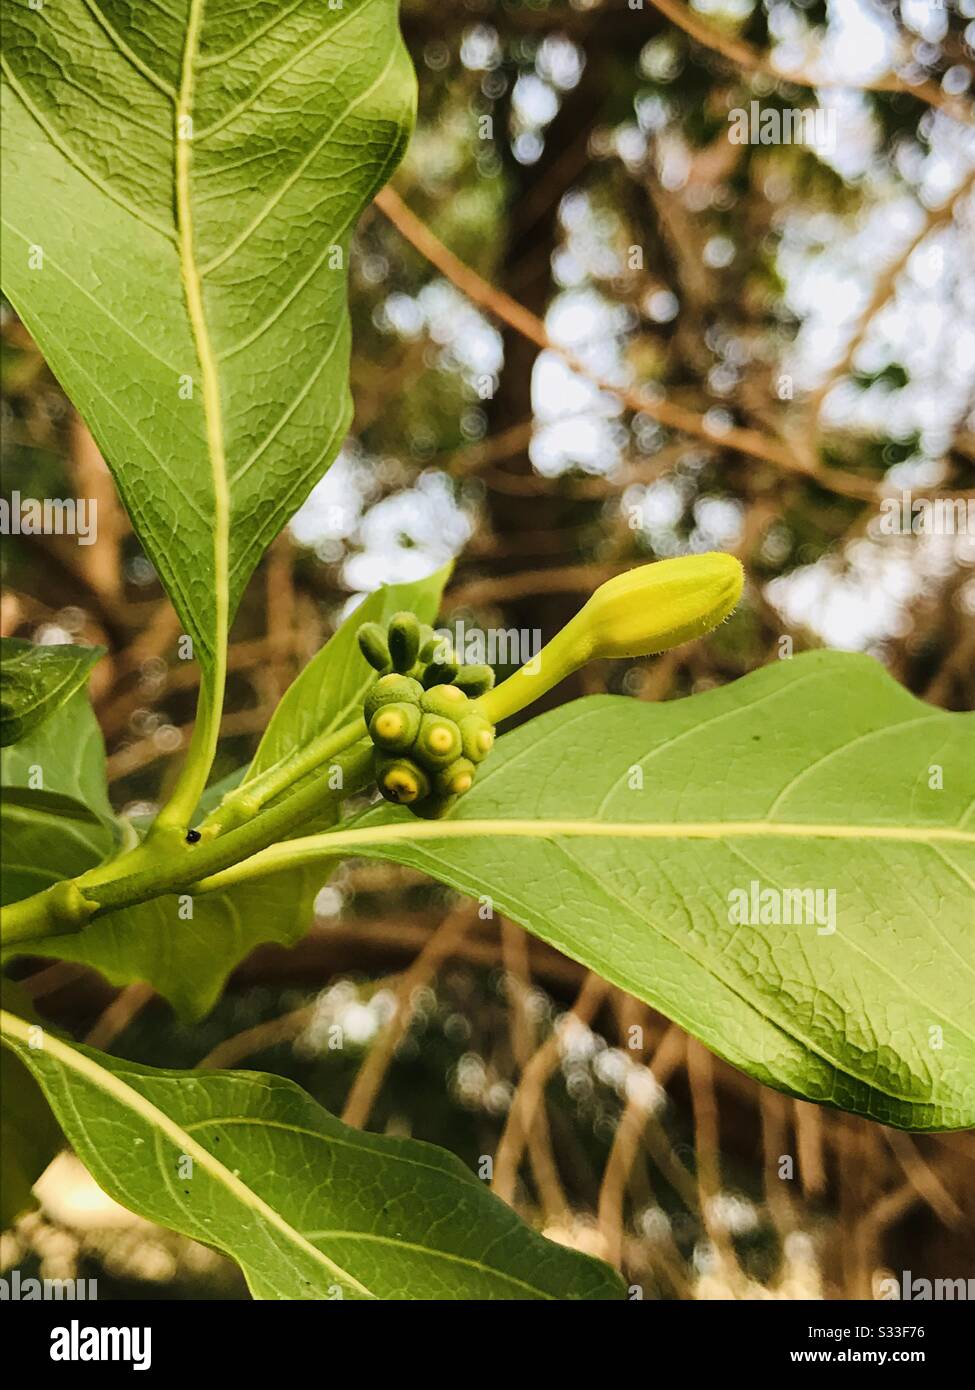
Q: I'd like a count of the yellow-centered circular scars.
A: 5